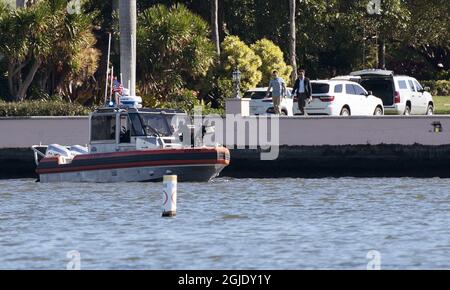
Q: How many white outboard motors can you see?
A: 2